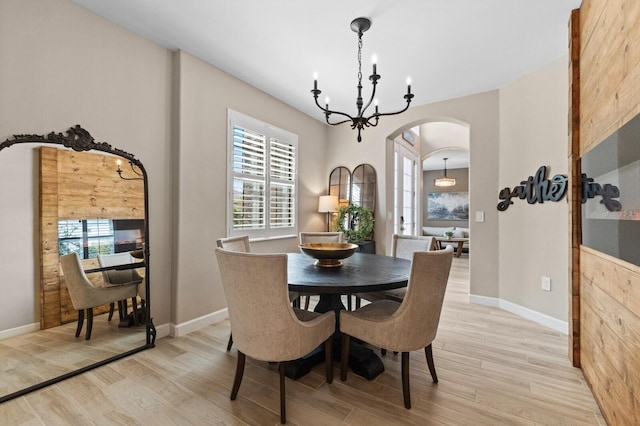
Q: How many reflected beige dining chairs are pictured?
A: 2